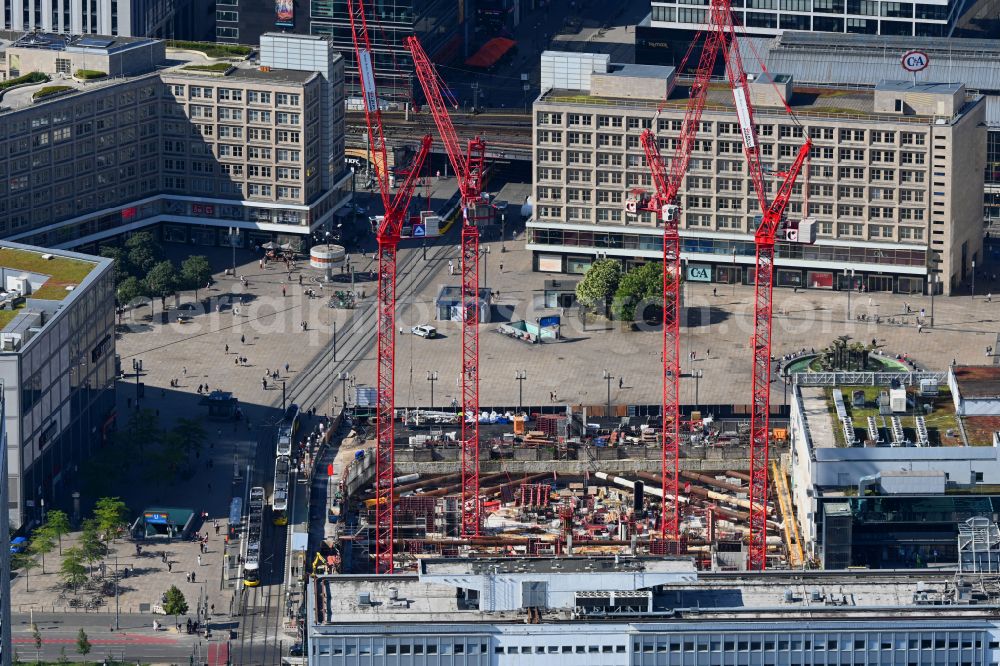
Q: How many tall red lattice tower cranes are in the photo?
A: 4